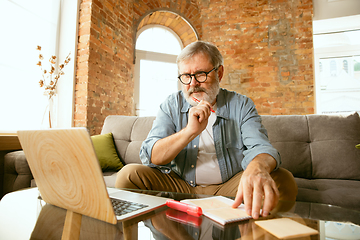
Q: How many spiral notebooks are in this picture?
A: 1